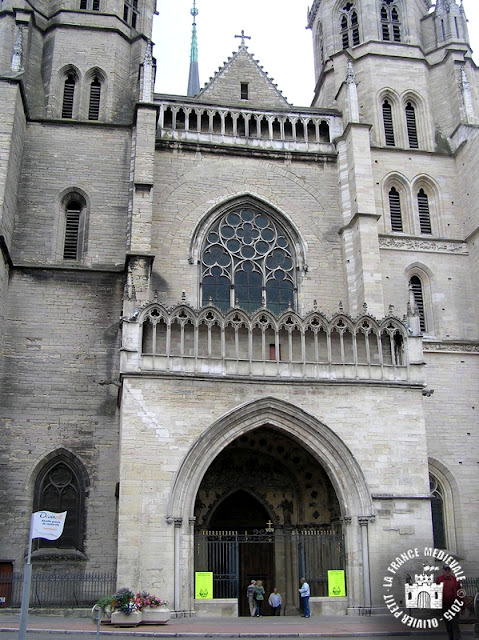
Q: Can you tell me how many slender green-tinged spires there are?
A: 1